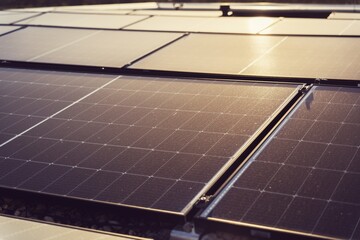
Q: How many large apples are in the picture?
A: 0